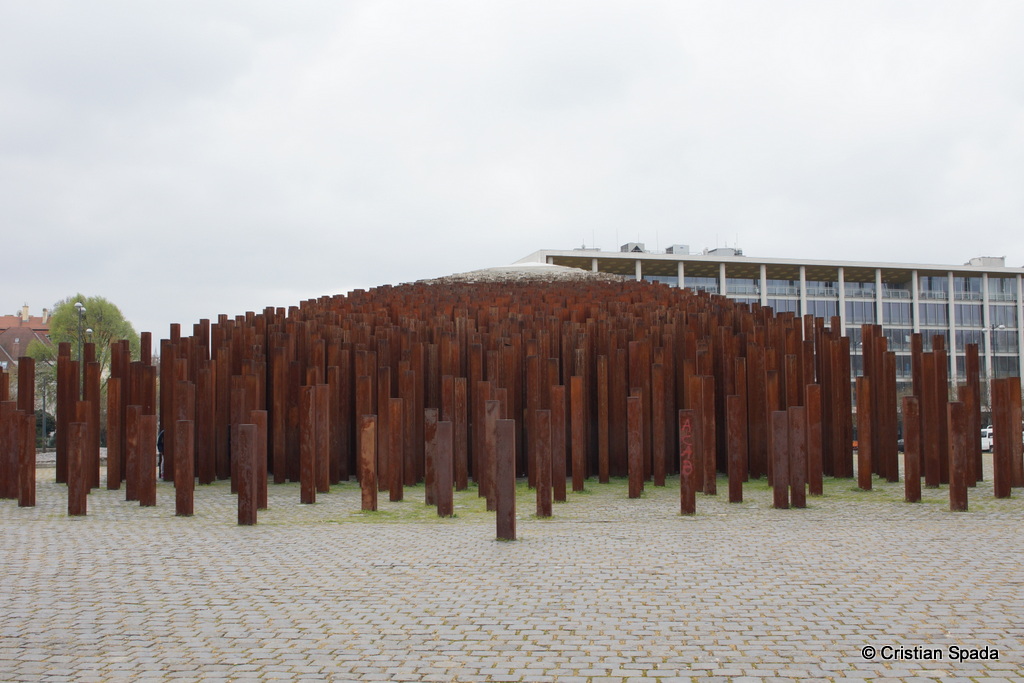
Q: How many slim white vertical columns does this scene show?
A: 13